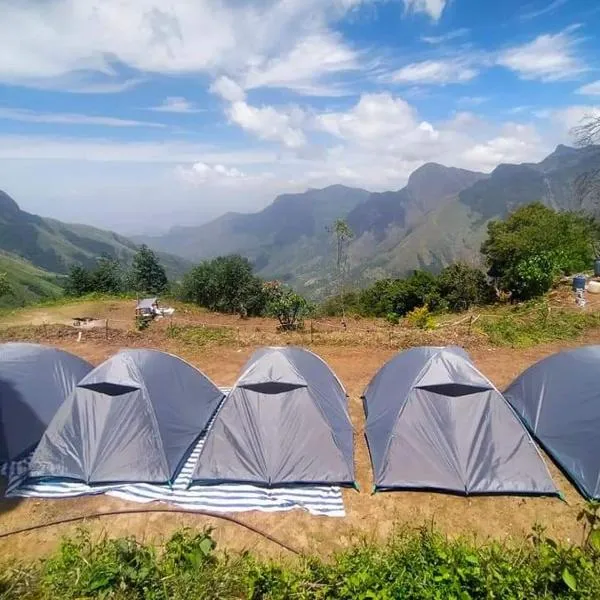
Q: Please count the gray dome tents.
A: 5